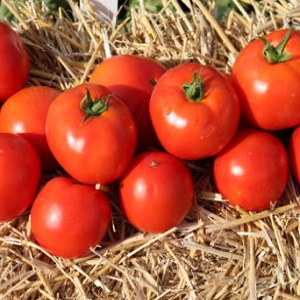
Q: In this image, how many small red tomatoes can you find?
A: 11